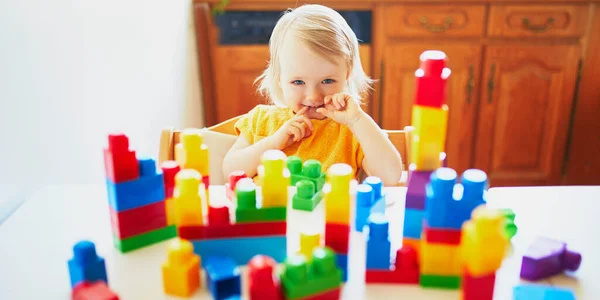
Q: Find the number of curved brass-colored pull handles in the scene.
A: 2